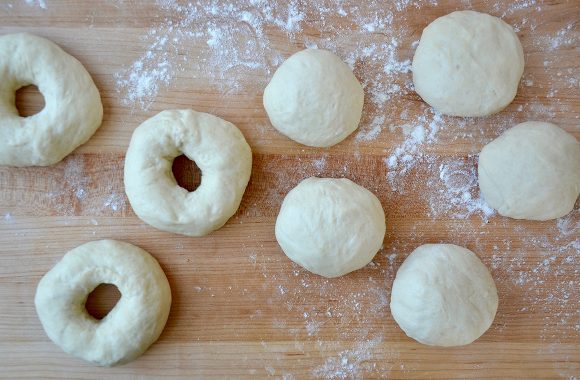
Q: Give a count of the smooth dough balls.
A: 5